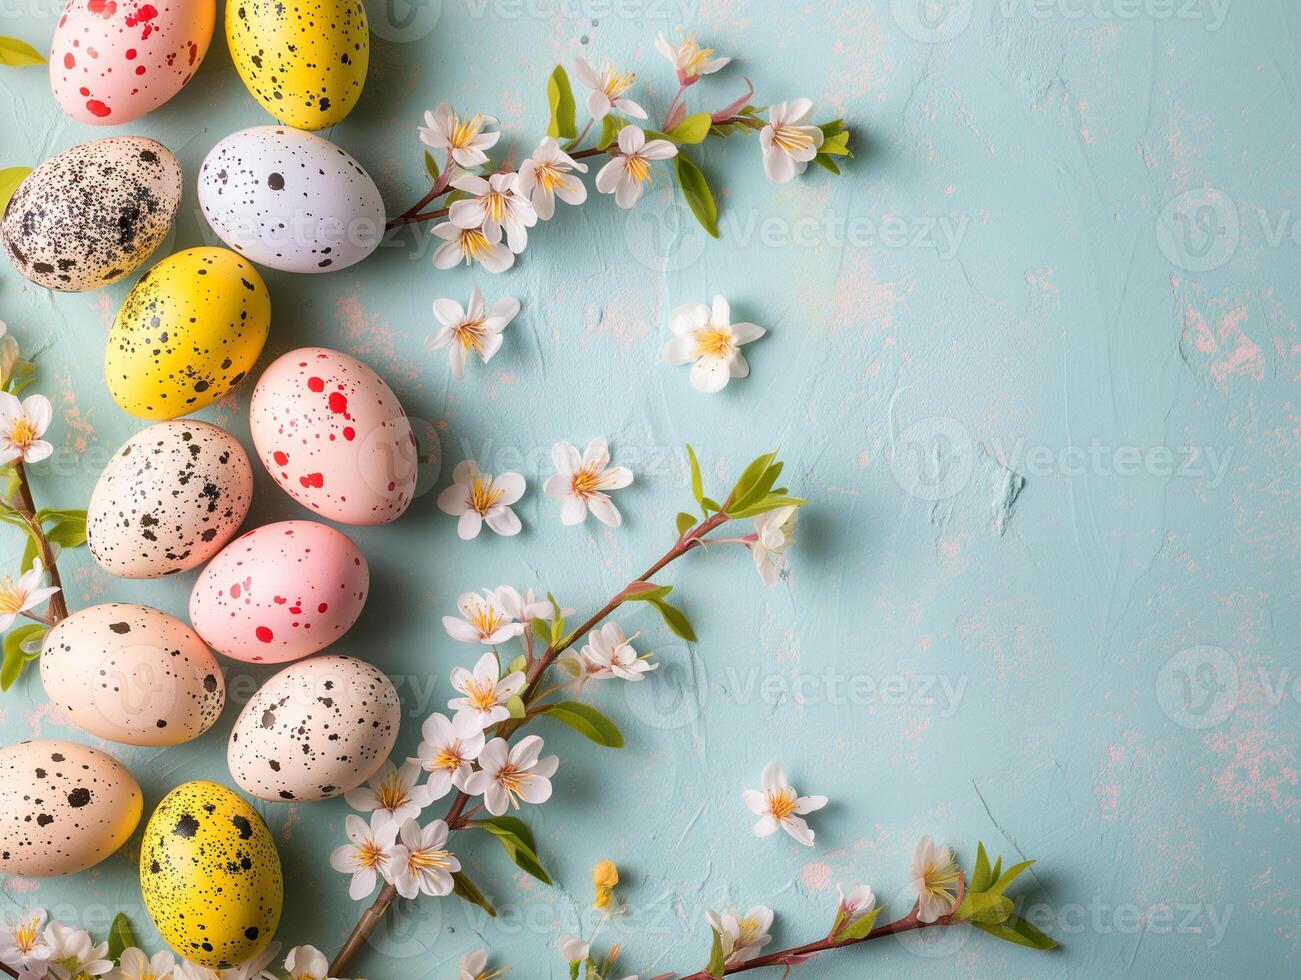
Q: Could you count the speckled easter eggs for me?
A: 12